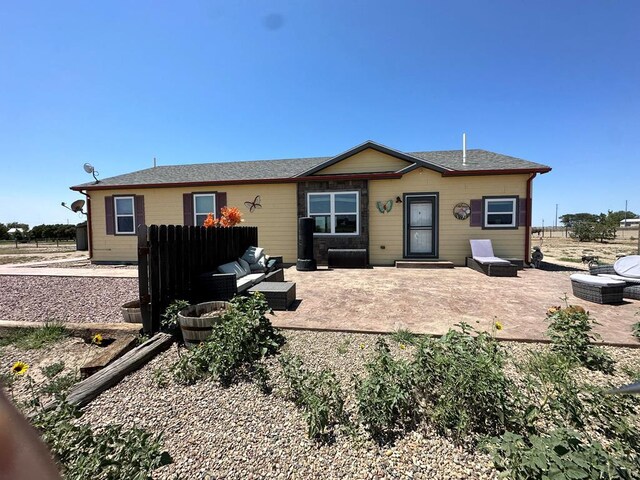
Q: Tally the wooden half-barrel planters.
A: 2